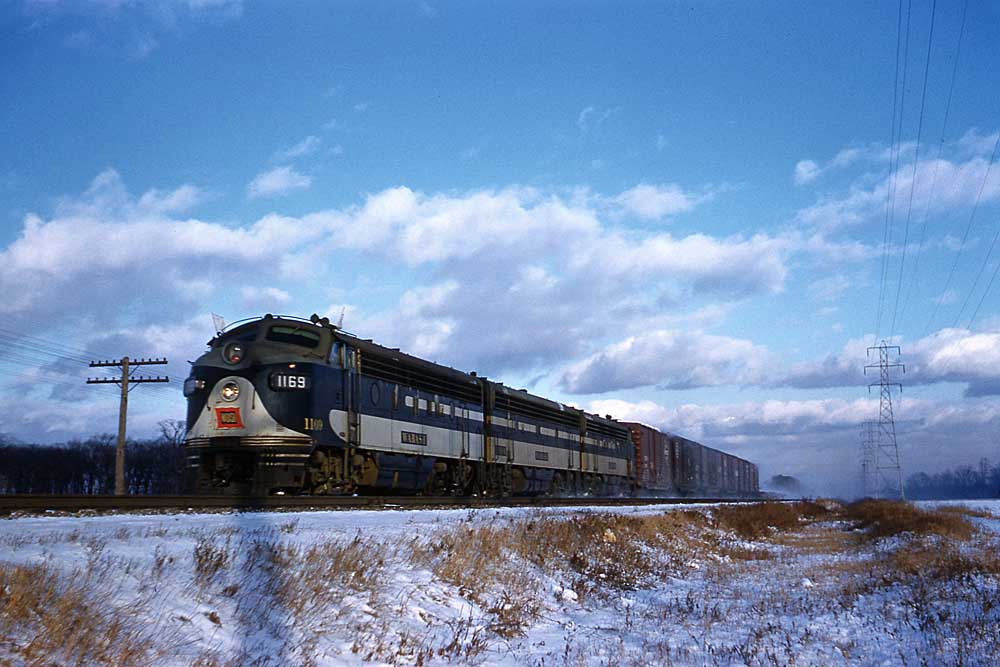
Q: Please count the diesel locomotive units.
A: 3